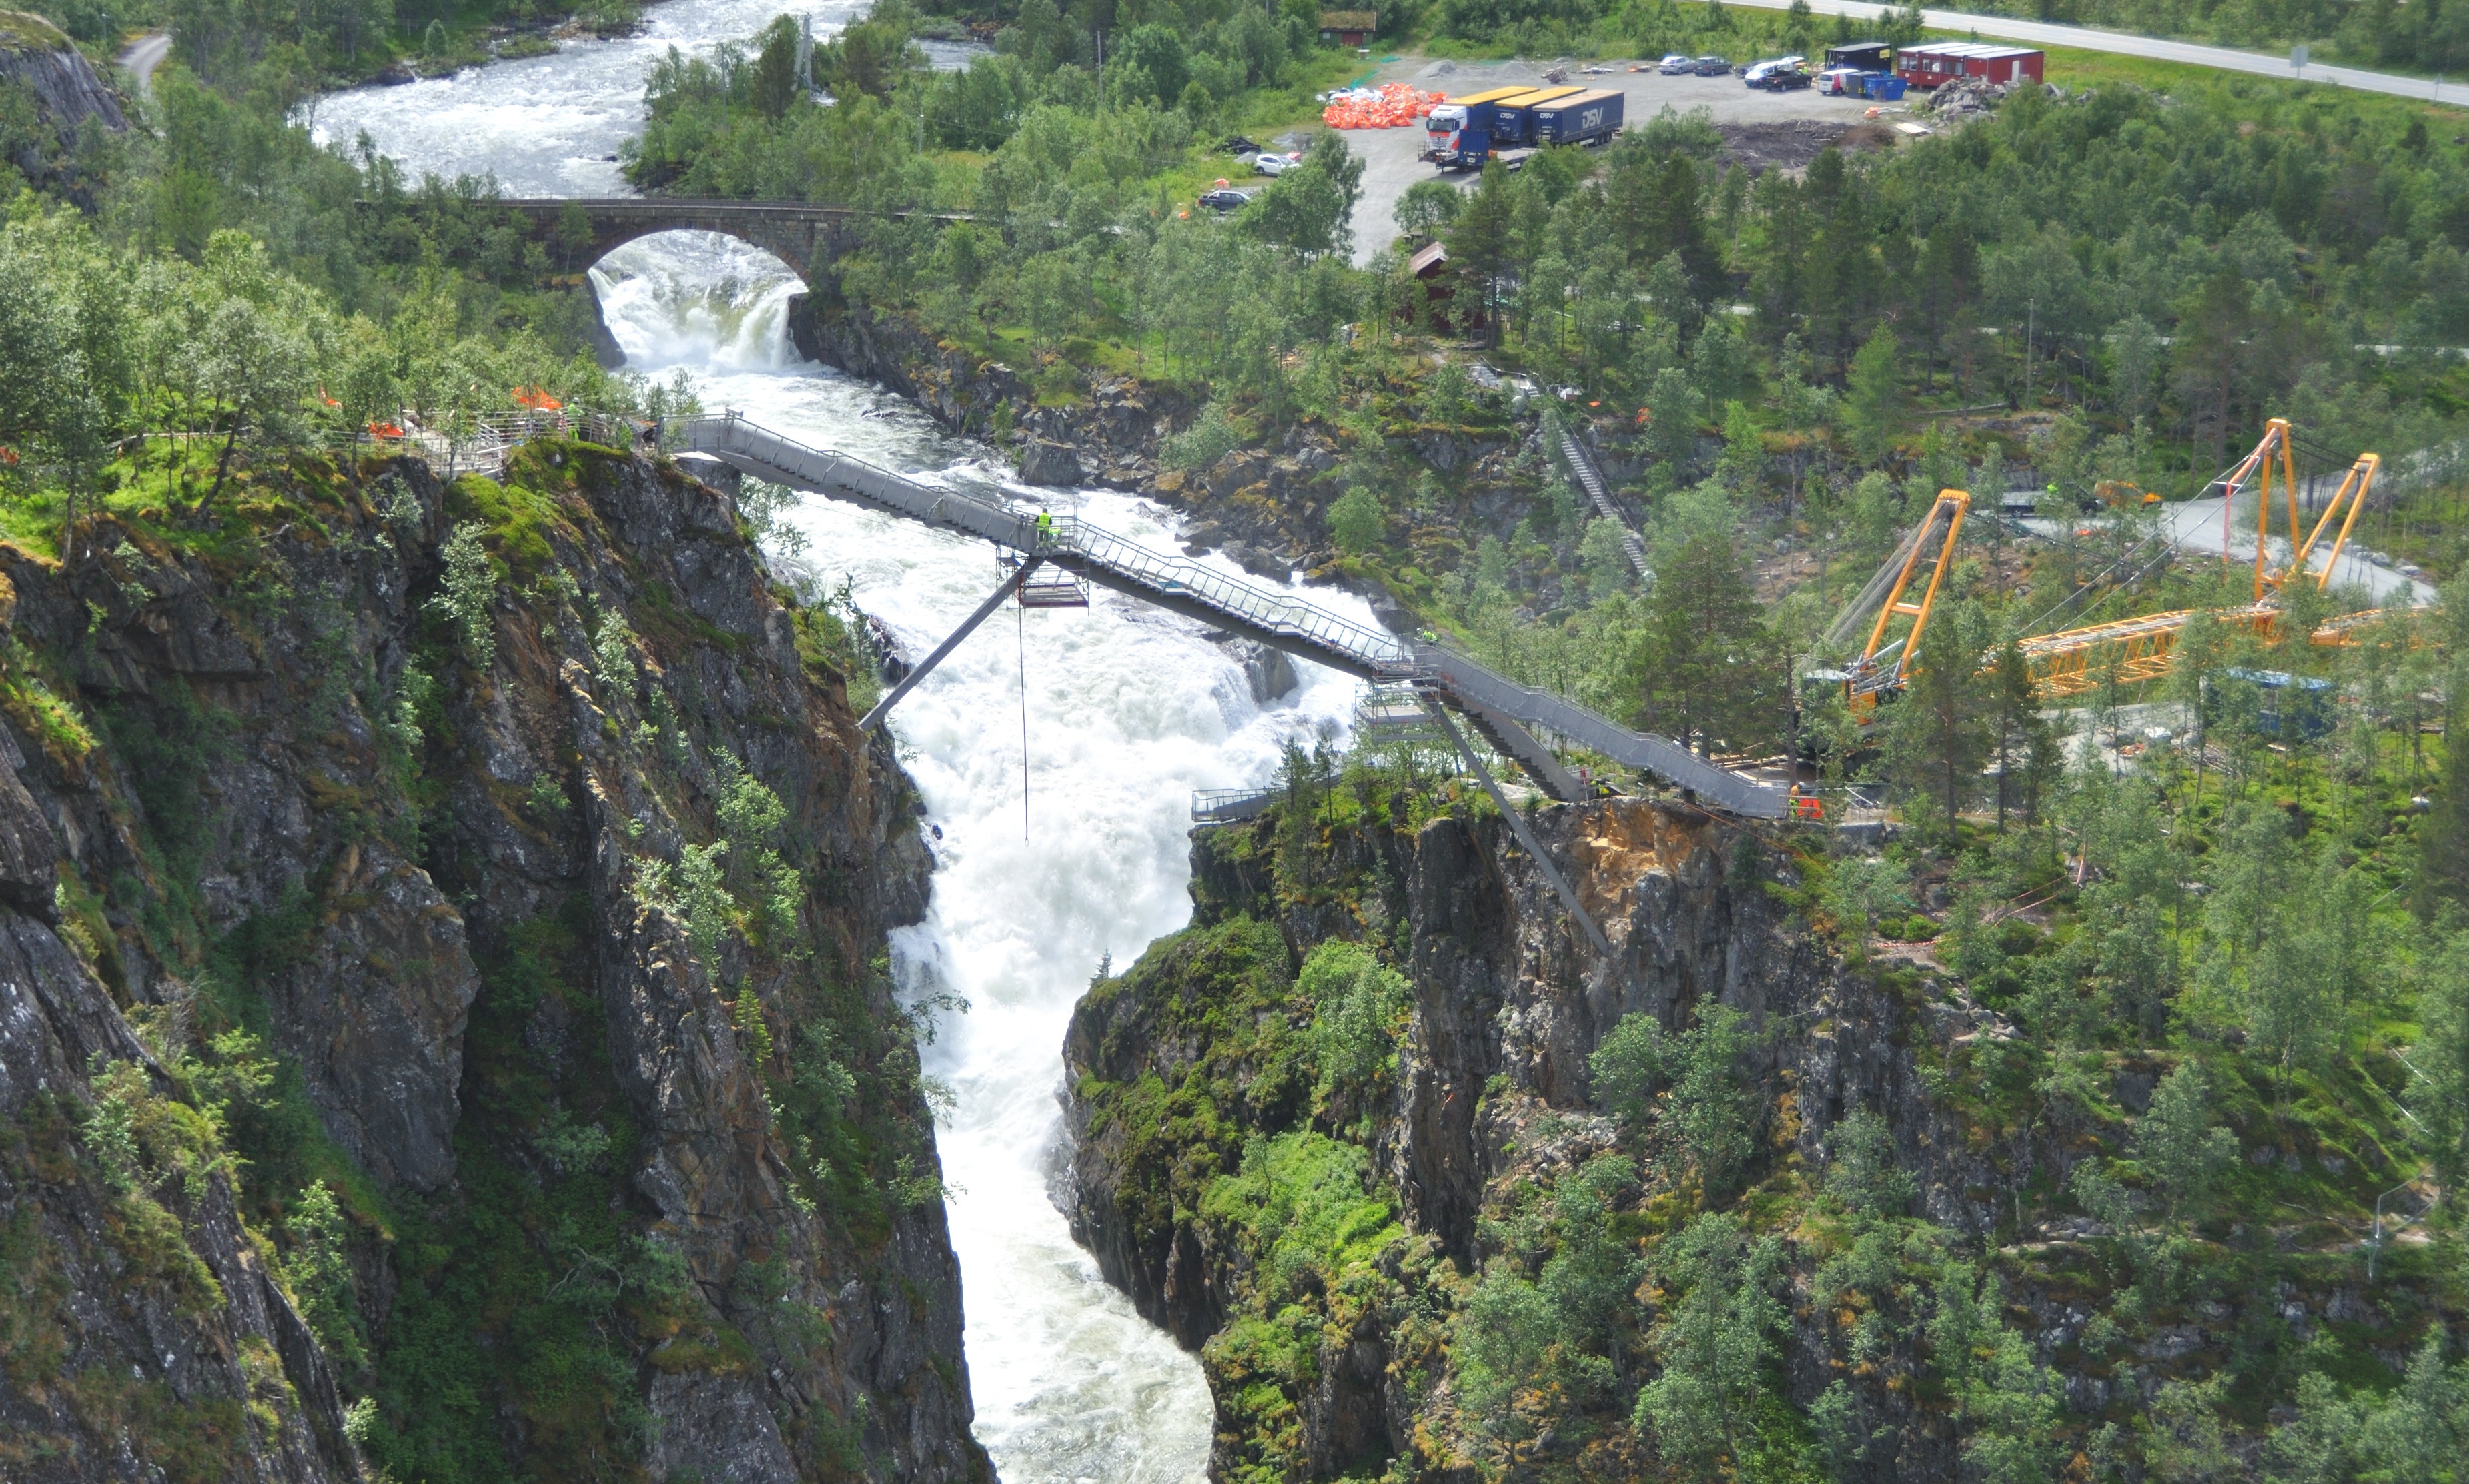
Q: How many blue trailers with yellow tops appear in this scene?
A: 2